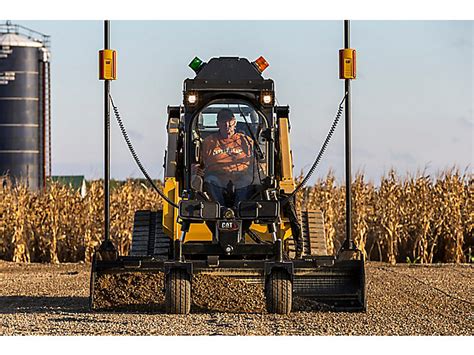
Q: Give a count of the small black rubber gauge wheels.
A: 2